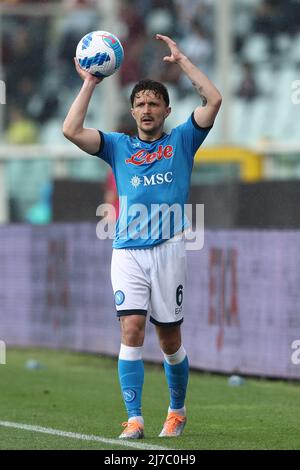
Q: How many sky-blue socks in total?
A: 2